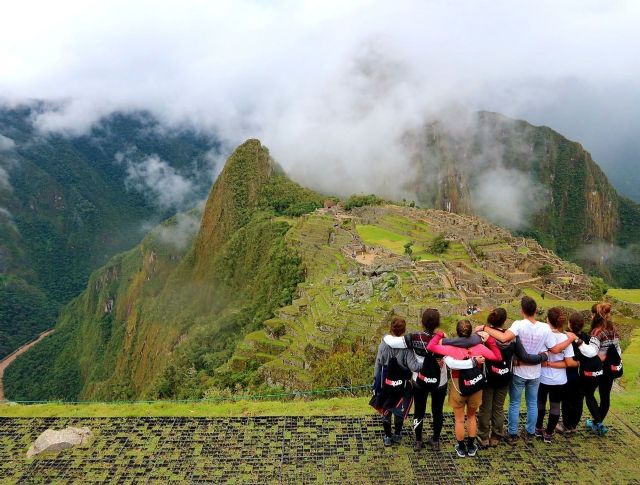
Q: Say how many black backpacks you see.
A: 6